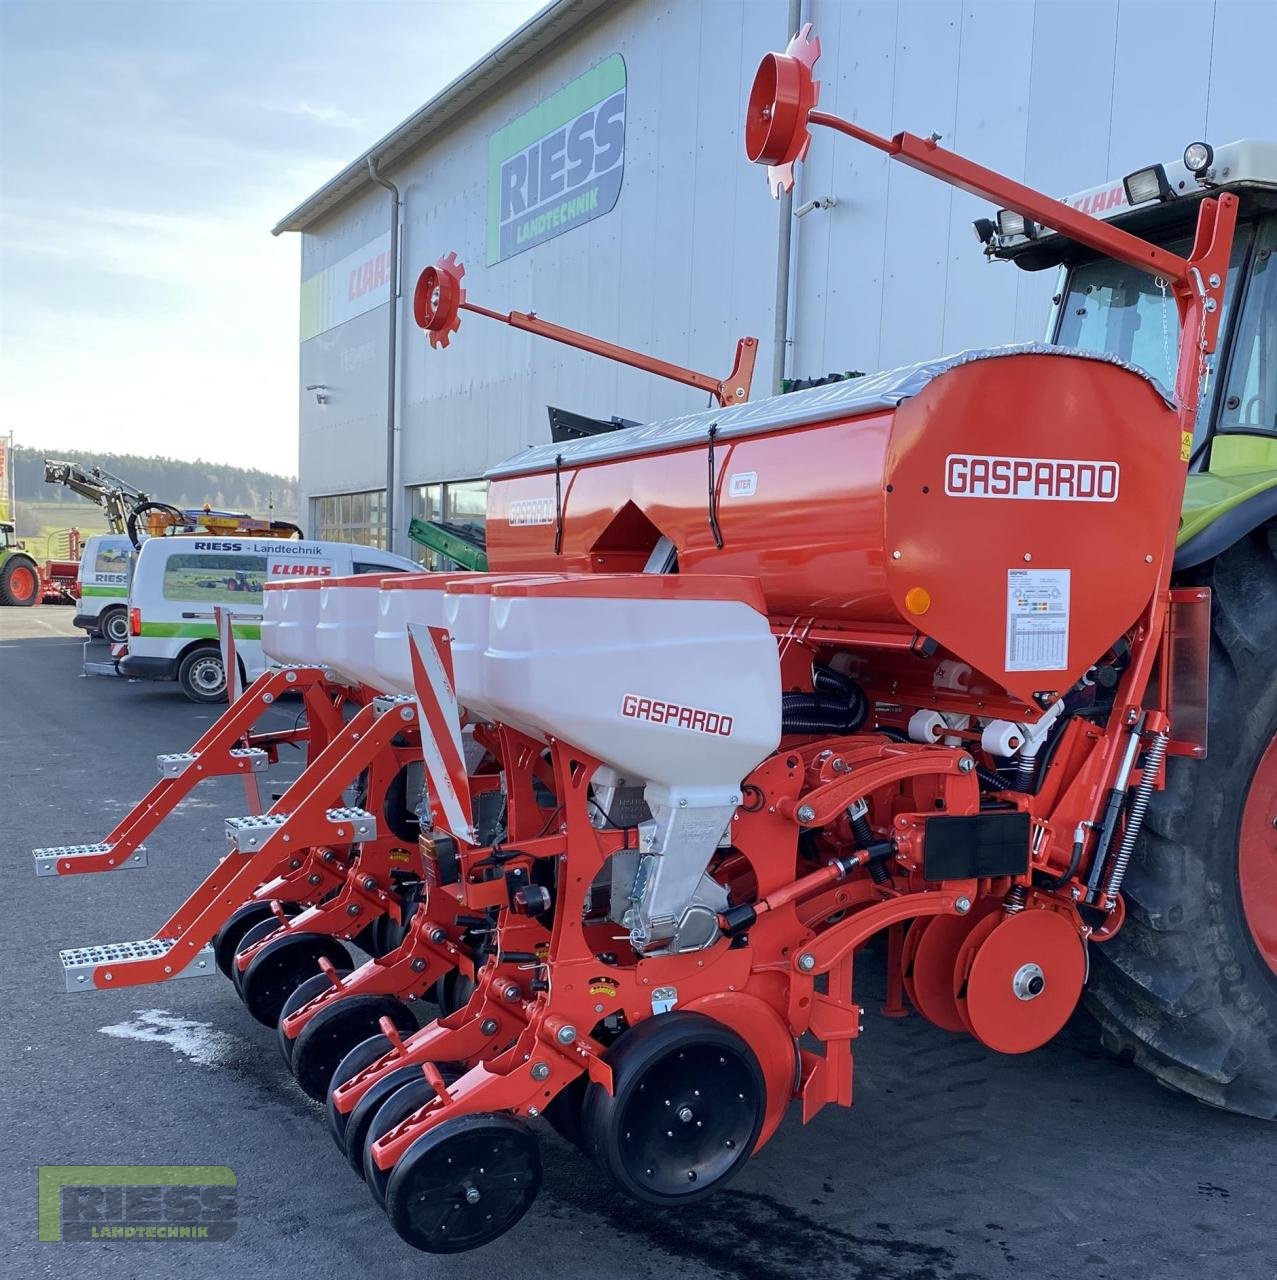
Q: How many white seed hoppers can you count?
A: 6